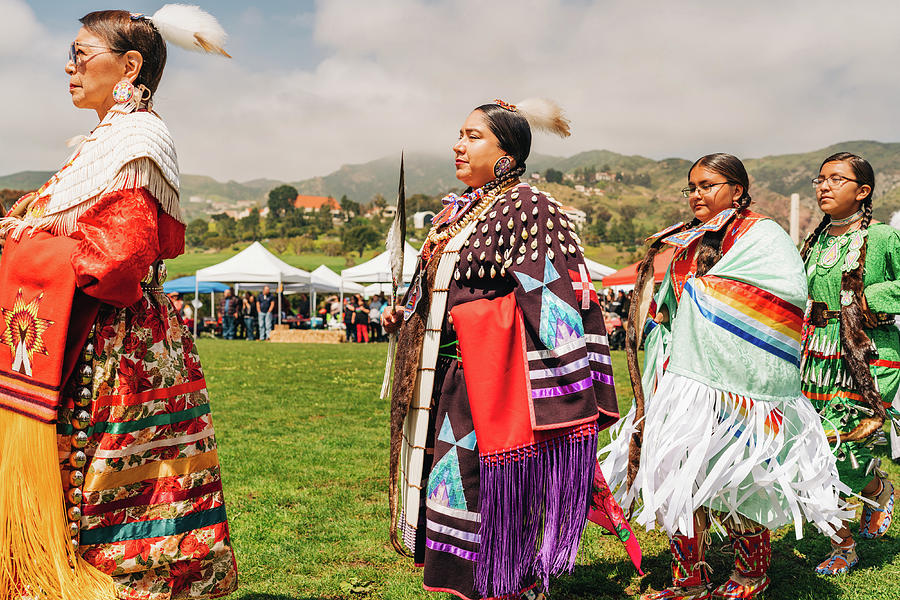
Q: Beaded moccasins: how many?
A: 4